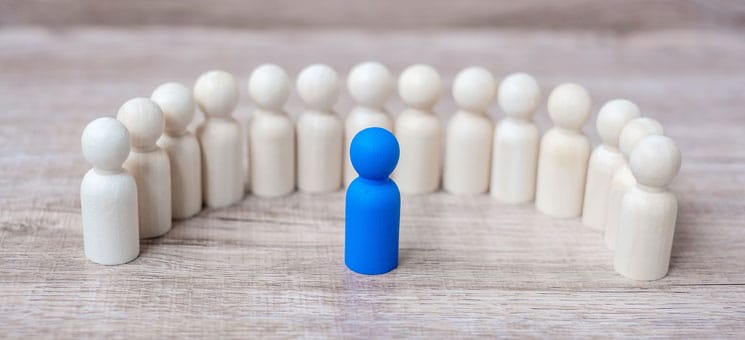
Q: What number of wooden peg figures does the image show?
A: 15